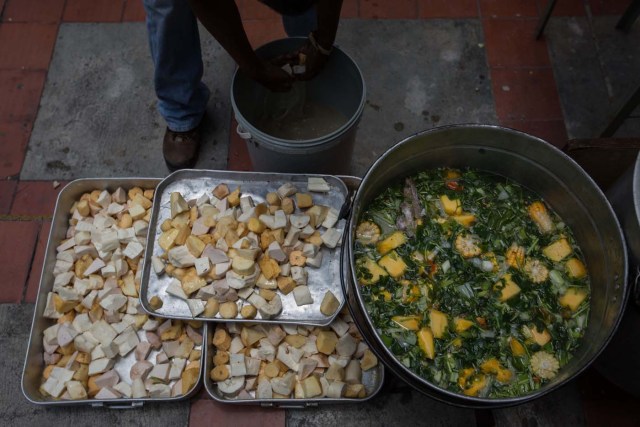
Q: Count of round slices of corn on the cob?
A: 4